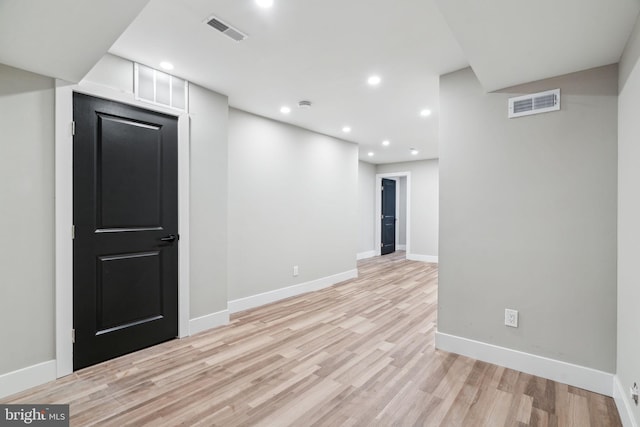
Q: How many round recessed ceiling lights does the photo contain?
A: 9